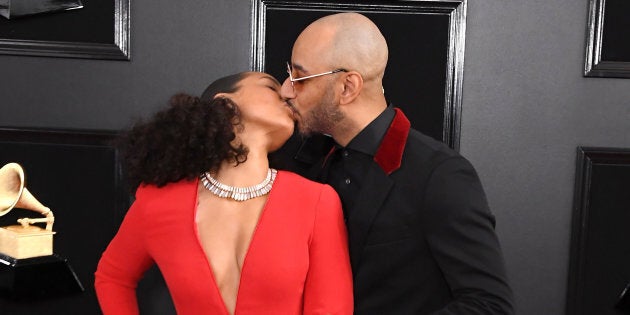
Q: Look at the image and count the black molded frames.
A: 5